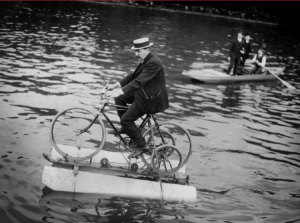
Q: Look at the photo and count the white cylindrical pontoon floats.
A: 2